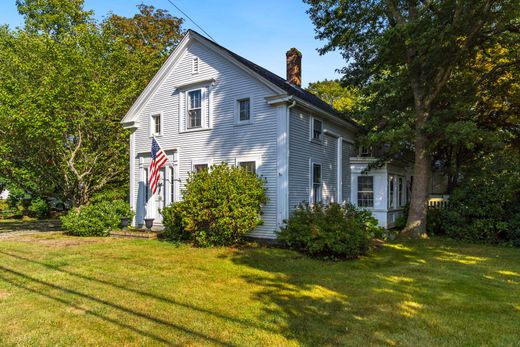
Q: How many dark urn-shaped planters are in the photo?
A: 2